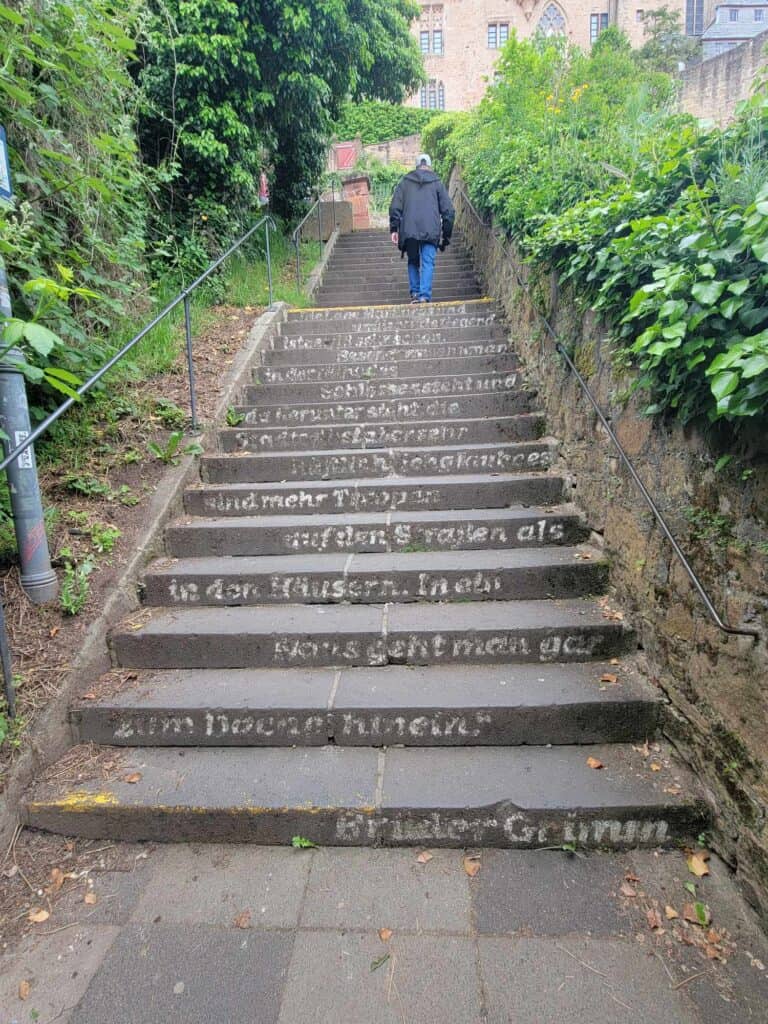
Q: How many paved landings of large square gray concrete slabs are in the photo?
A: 1